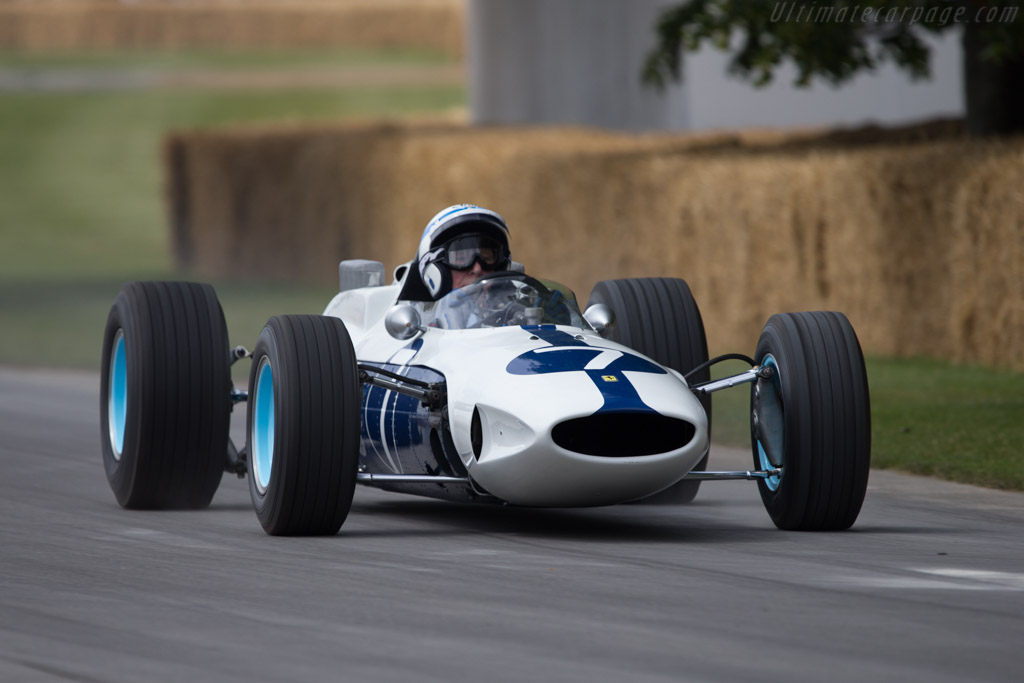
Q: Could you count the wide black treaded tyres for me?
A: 4